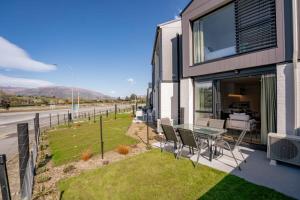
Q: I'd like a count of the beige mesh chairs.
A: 6